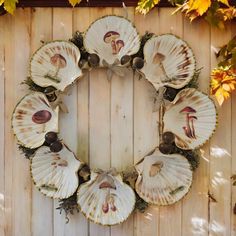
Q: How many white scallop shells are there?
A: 8